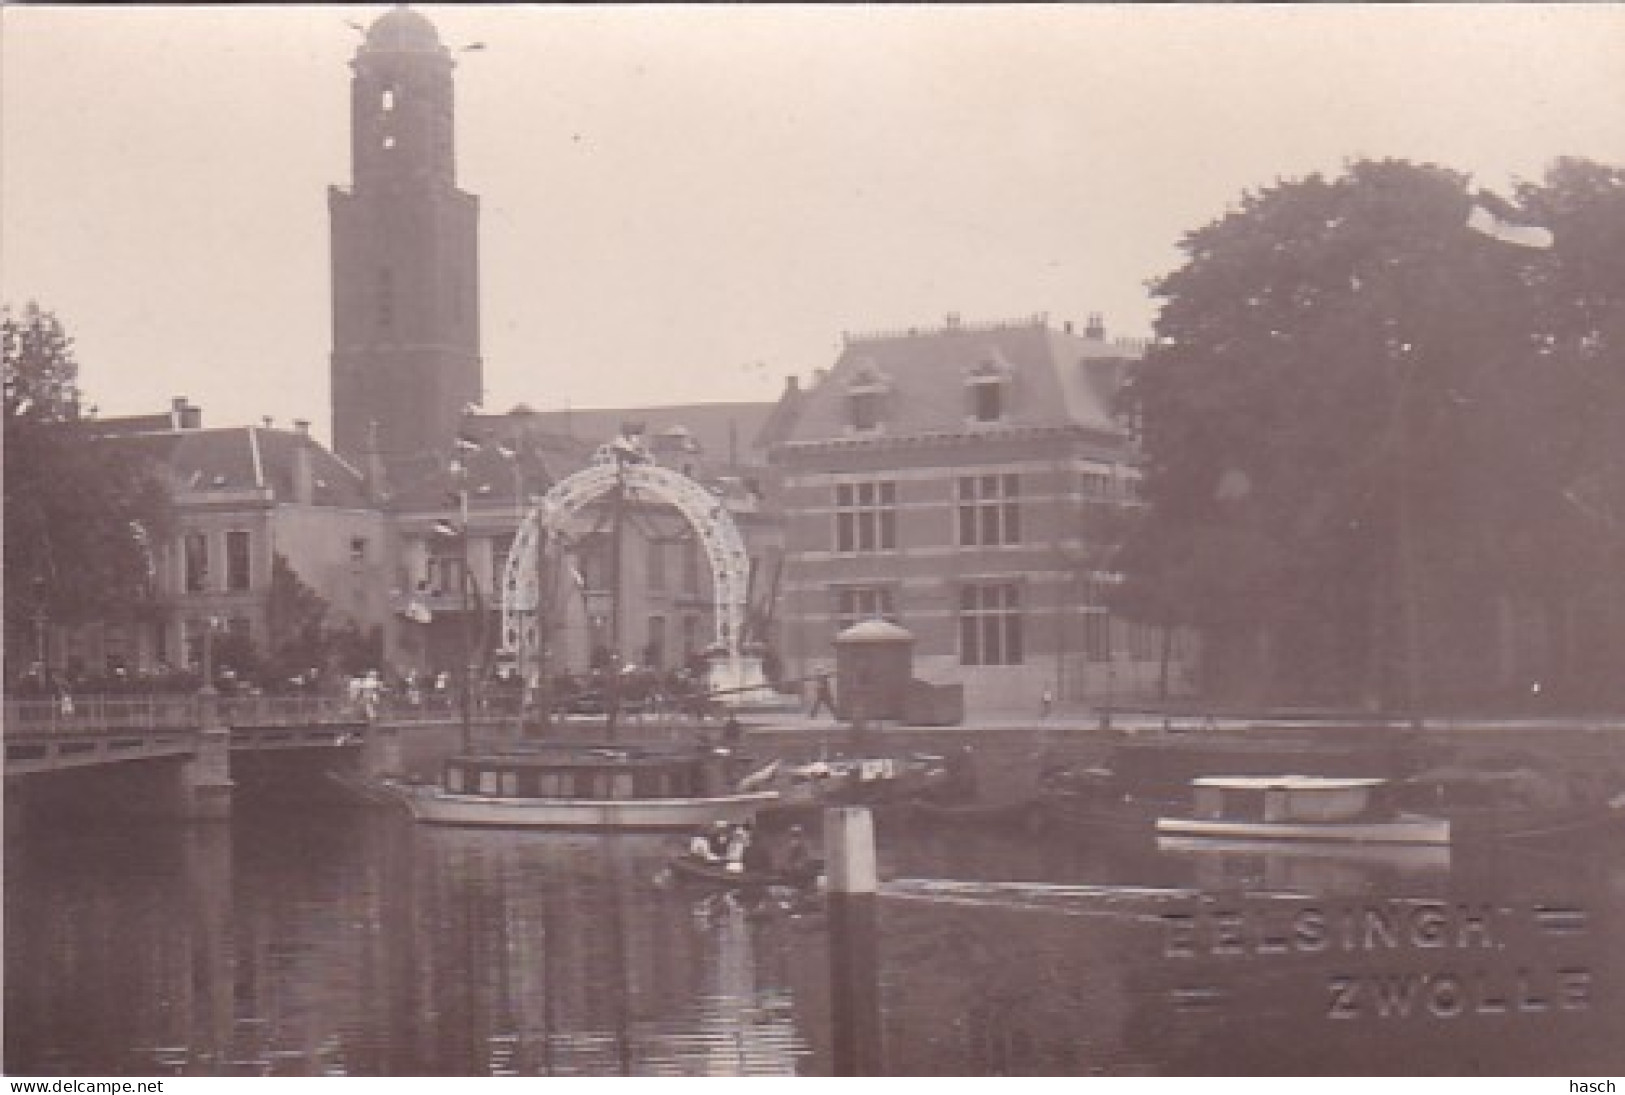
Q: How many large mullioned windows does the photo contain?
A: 4